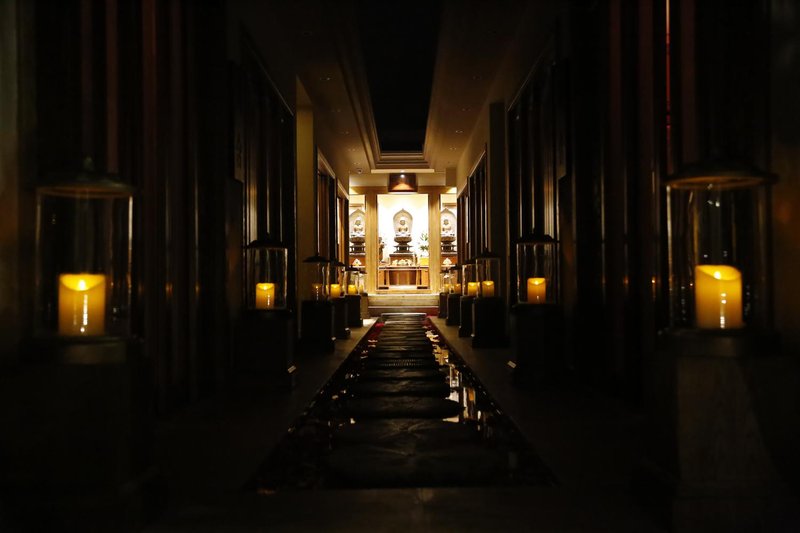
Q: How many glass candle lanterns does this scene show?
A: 12